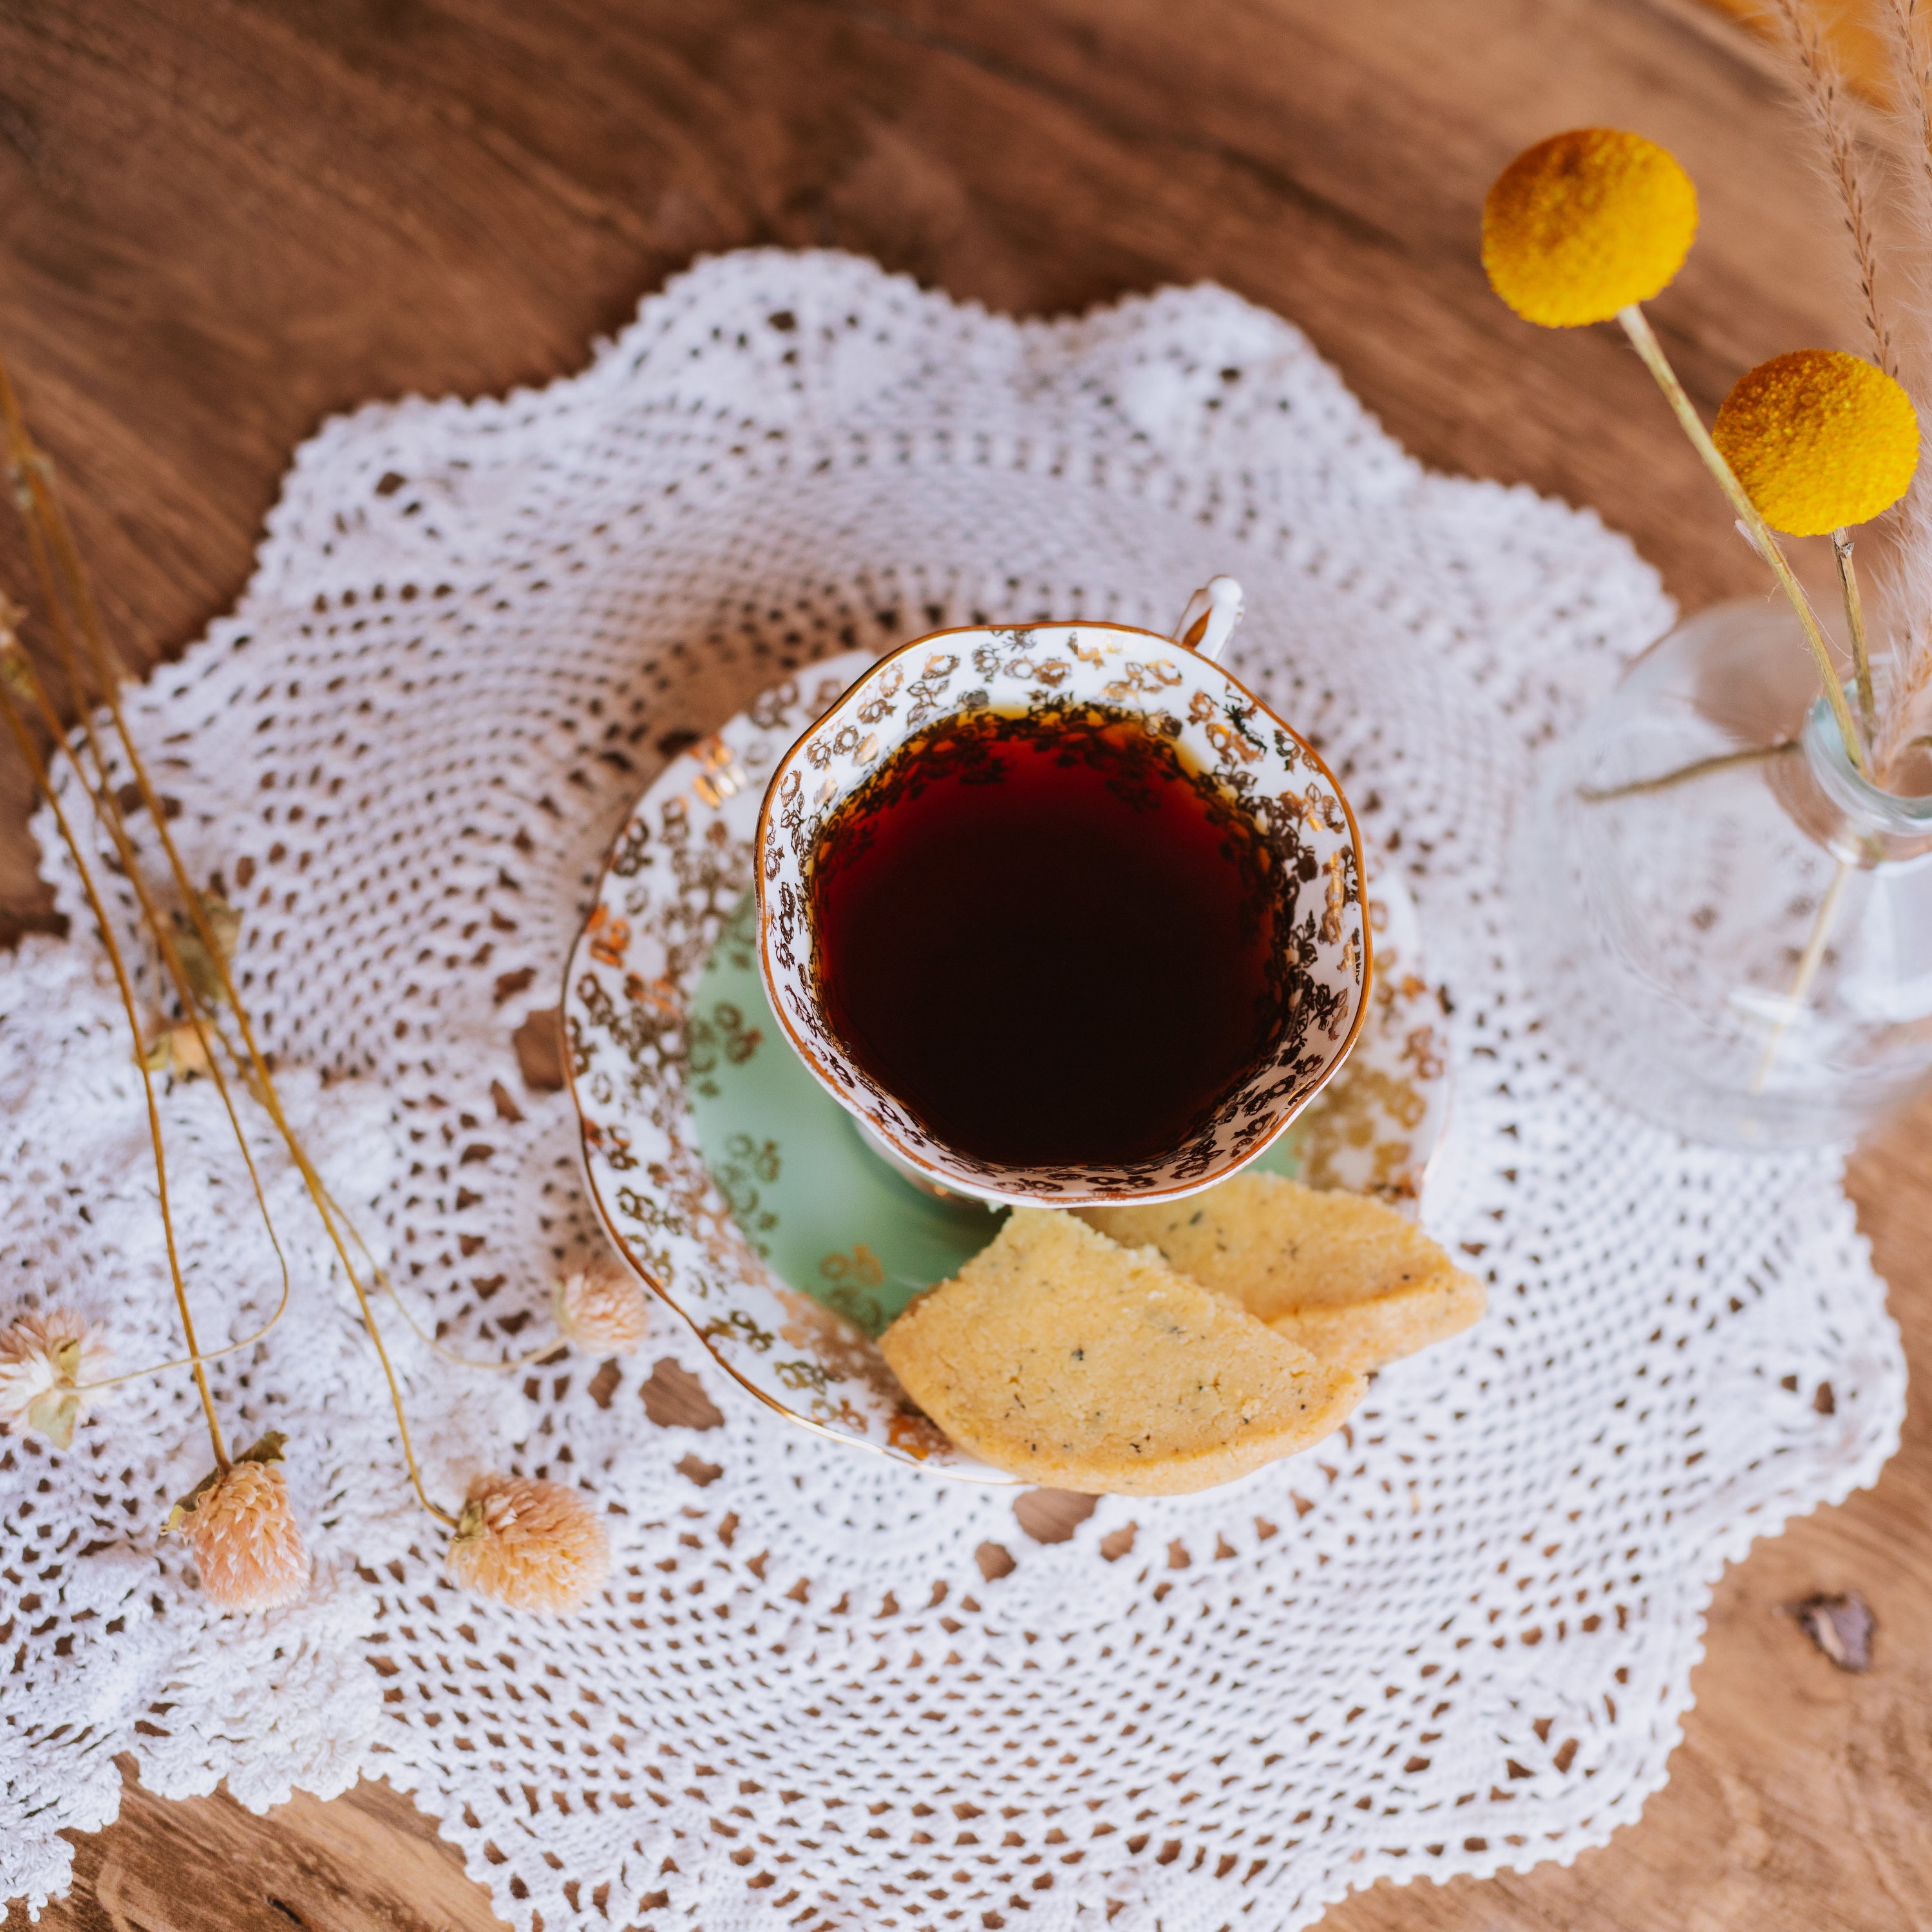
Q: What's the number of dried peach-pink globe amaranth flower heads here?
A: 4